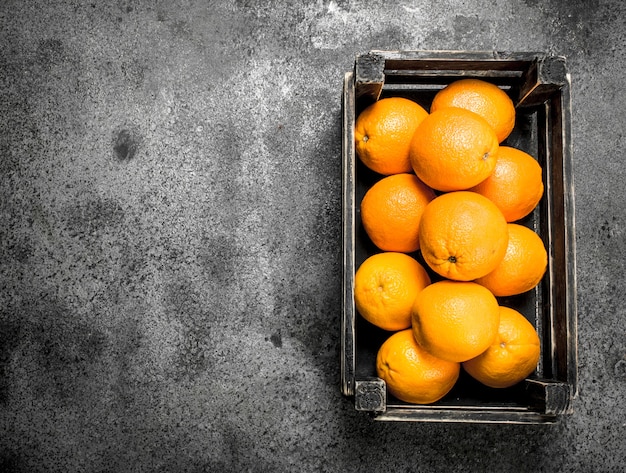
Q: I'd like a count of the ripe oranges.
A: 11